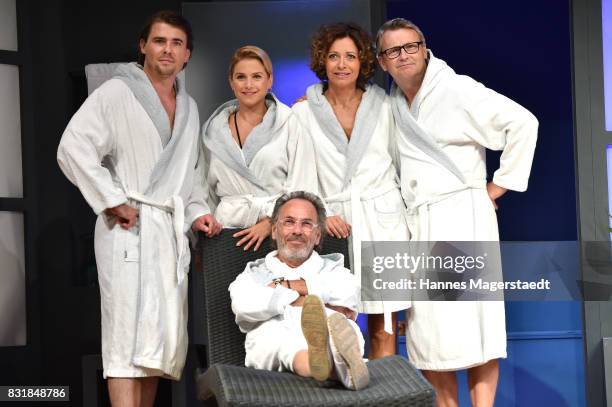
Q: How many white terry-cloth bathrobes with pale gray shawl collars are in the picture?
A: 4